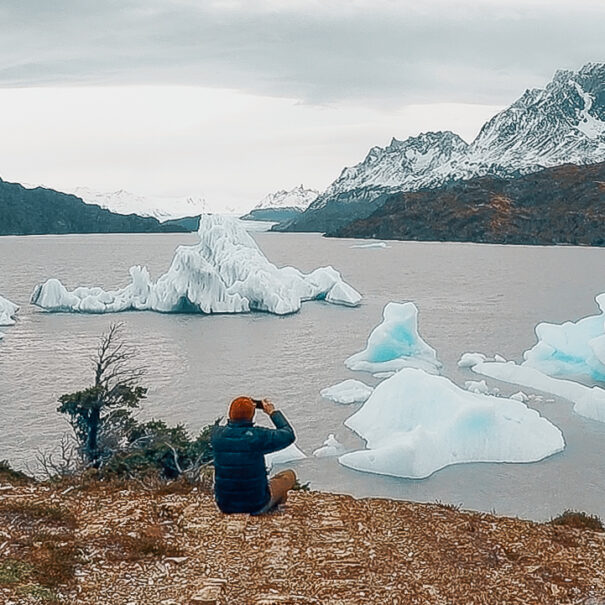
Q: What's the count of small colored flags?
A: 0